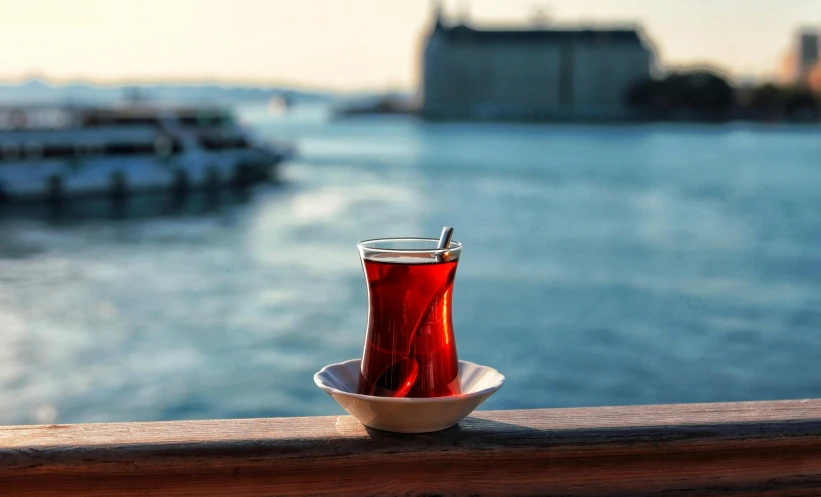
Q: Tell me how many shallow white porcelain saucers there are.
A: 1